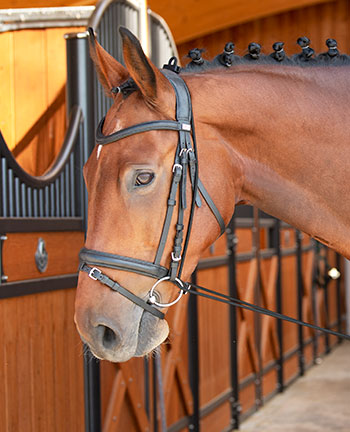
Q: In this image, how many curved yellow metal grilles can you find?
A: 0